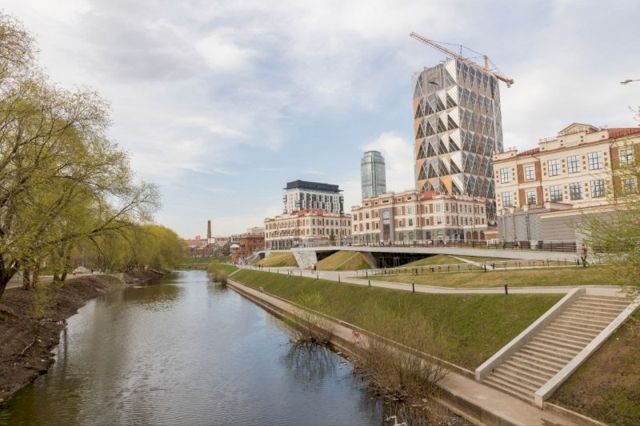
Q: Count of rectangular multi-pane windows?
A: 12